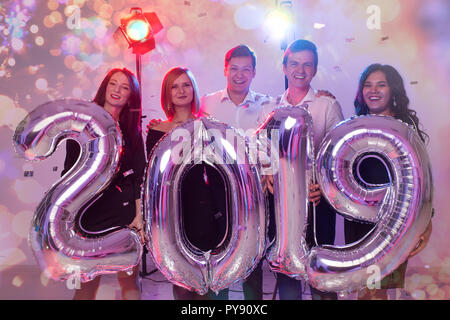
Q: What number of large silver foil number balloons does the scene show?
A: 4